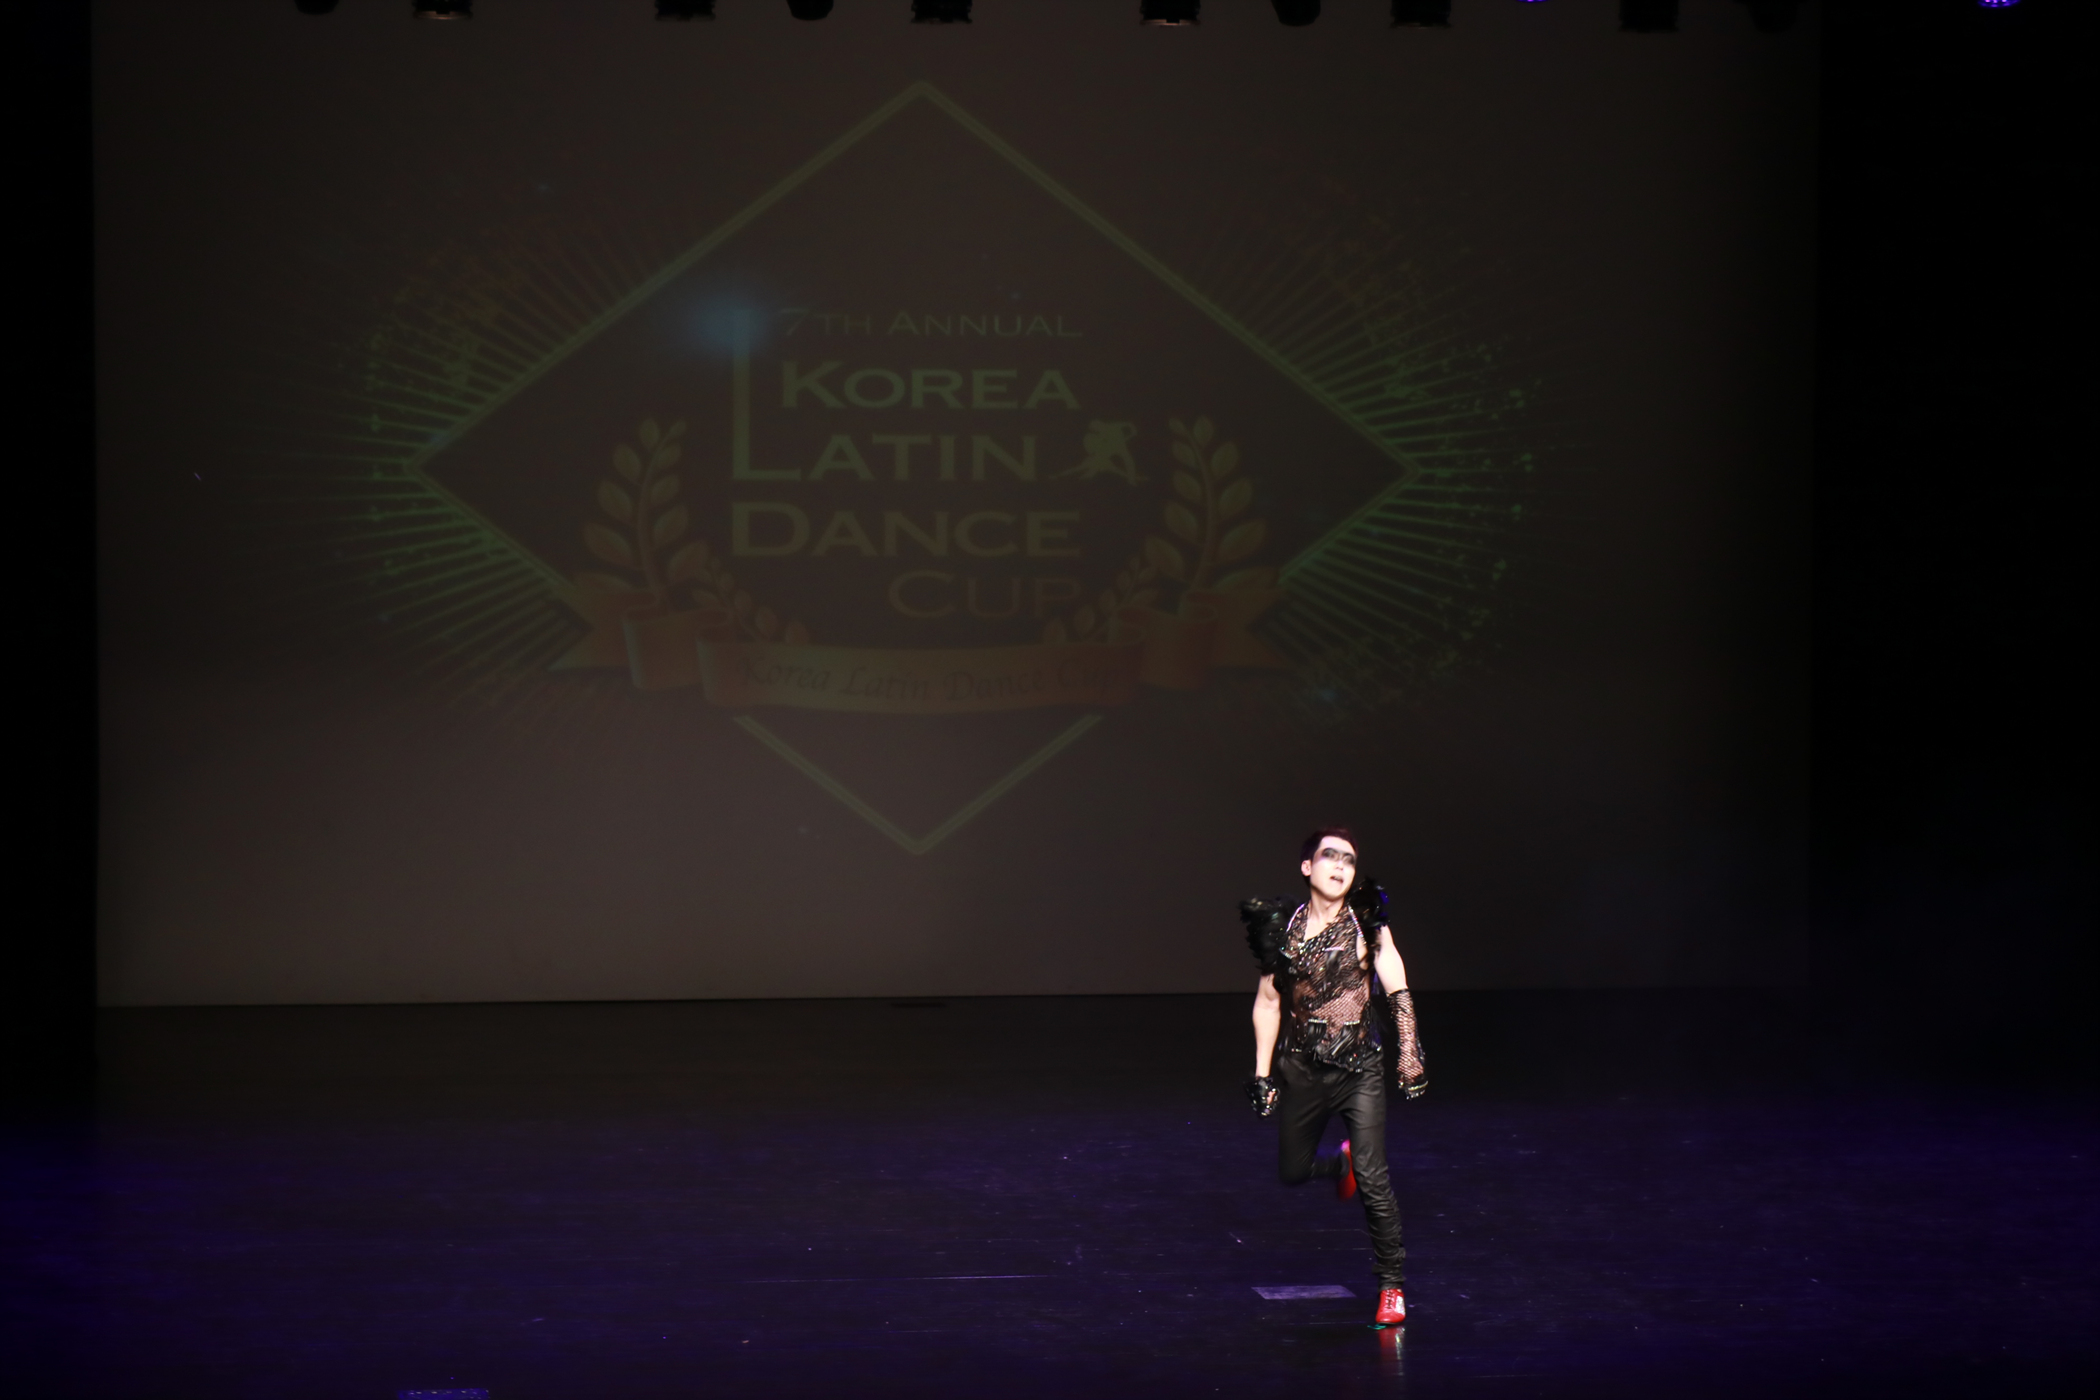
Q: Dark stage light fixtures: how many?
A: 10